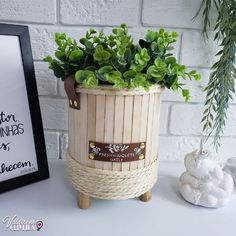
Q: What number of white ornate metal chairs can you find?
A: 0